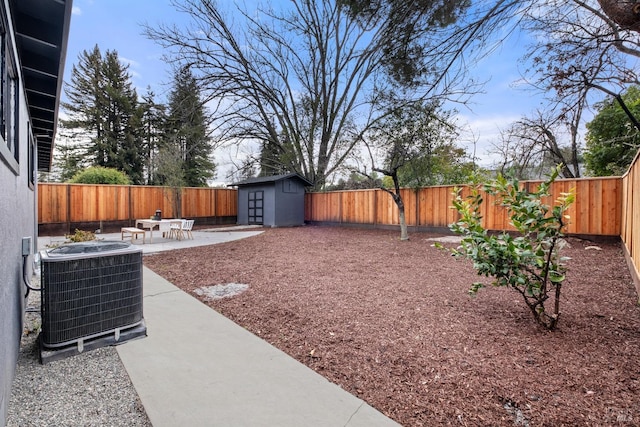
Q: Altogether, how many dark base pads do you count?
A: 1